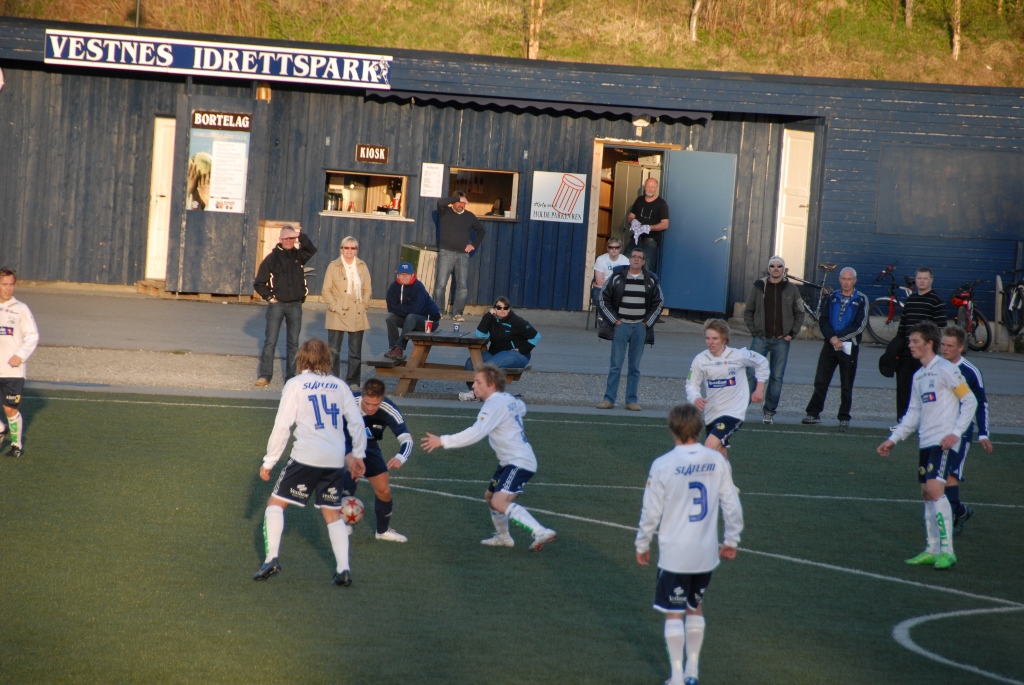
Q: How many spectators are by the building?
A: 11